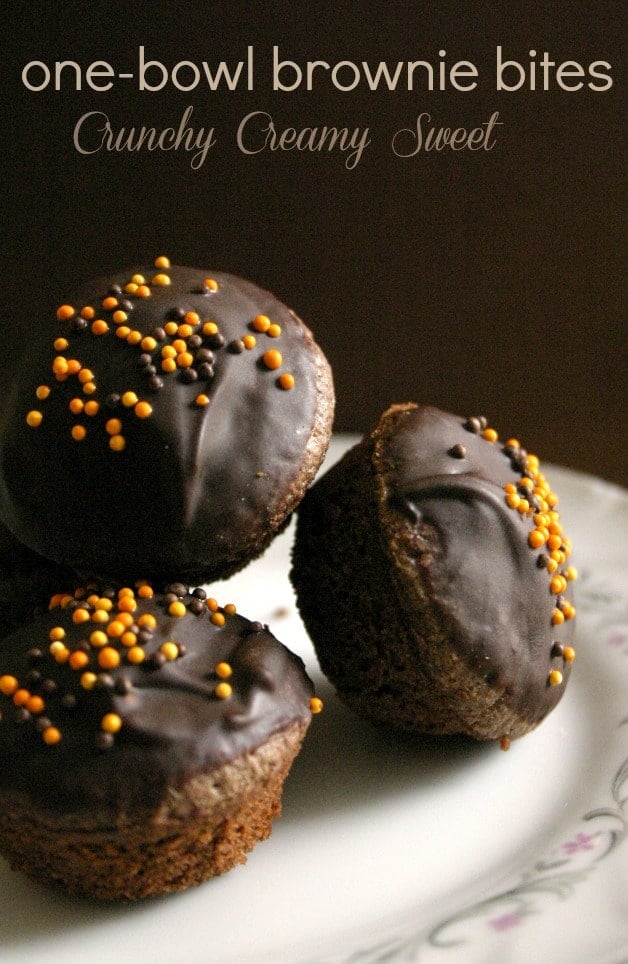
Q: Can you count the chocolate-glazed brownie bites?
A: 3